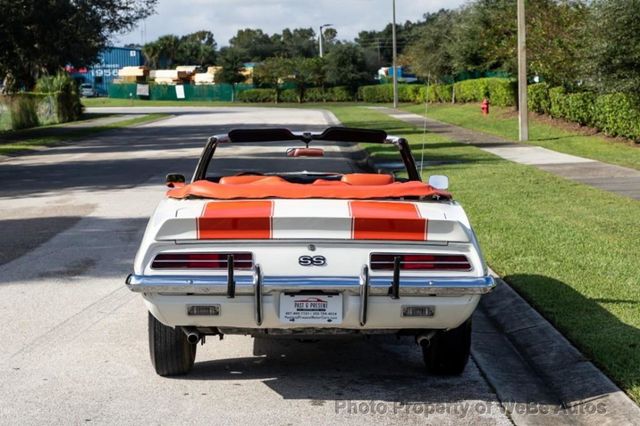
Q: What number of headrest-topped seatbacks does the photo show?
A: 2